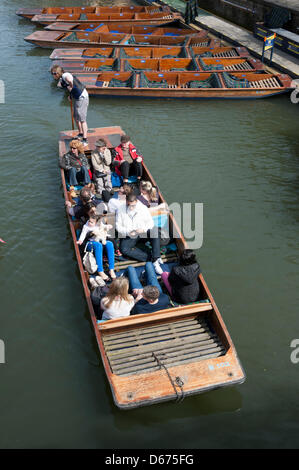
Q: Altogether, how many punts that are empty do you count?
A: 7